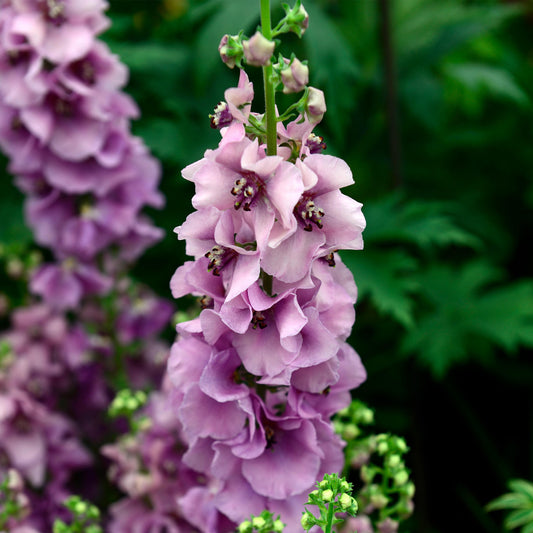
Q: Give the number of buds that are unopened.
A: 5